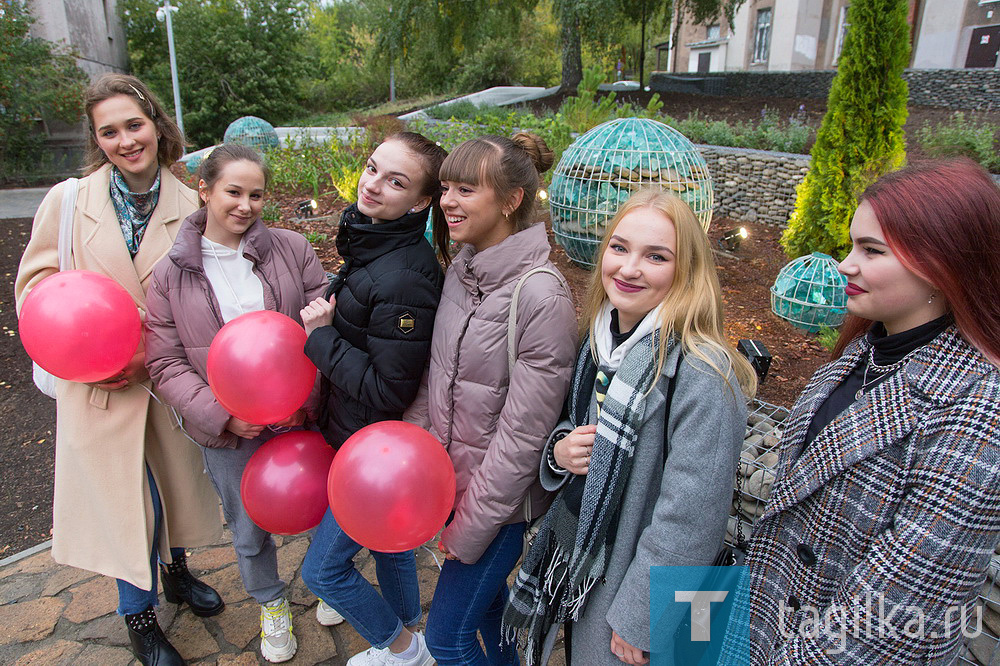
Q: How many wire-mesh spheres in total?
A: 3